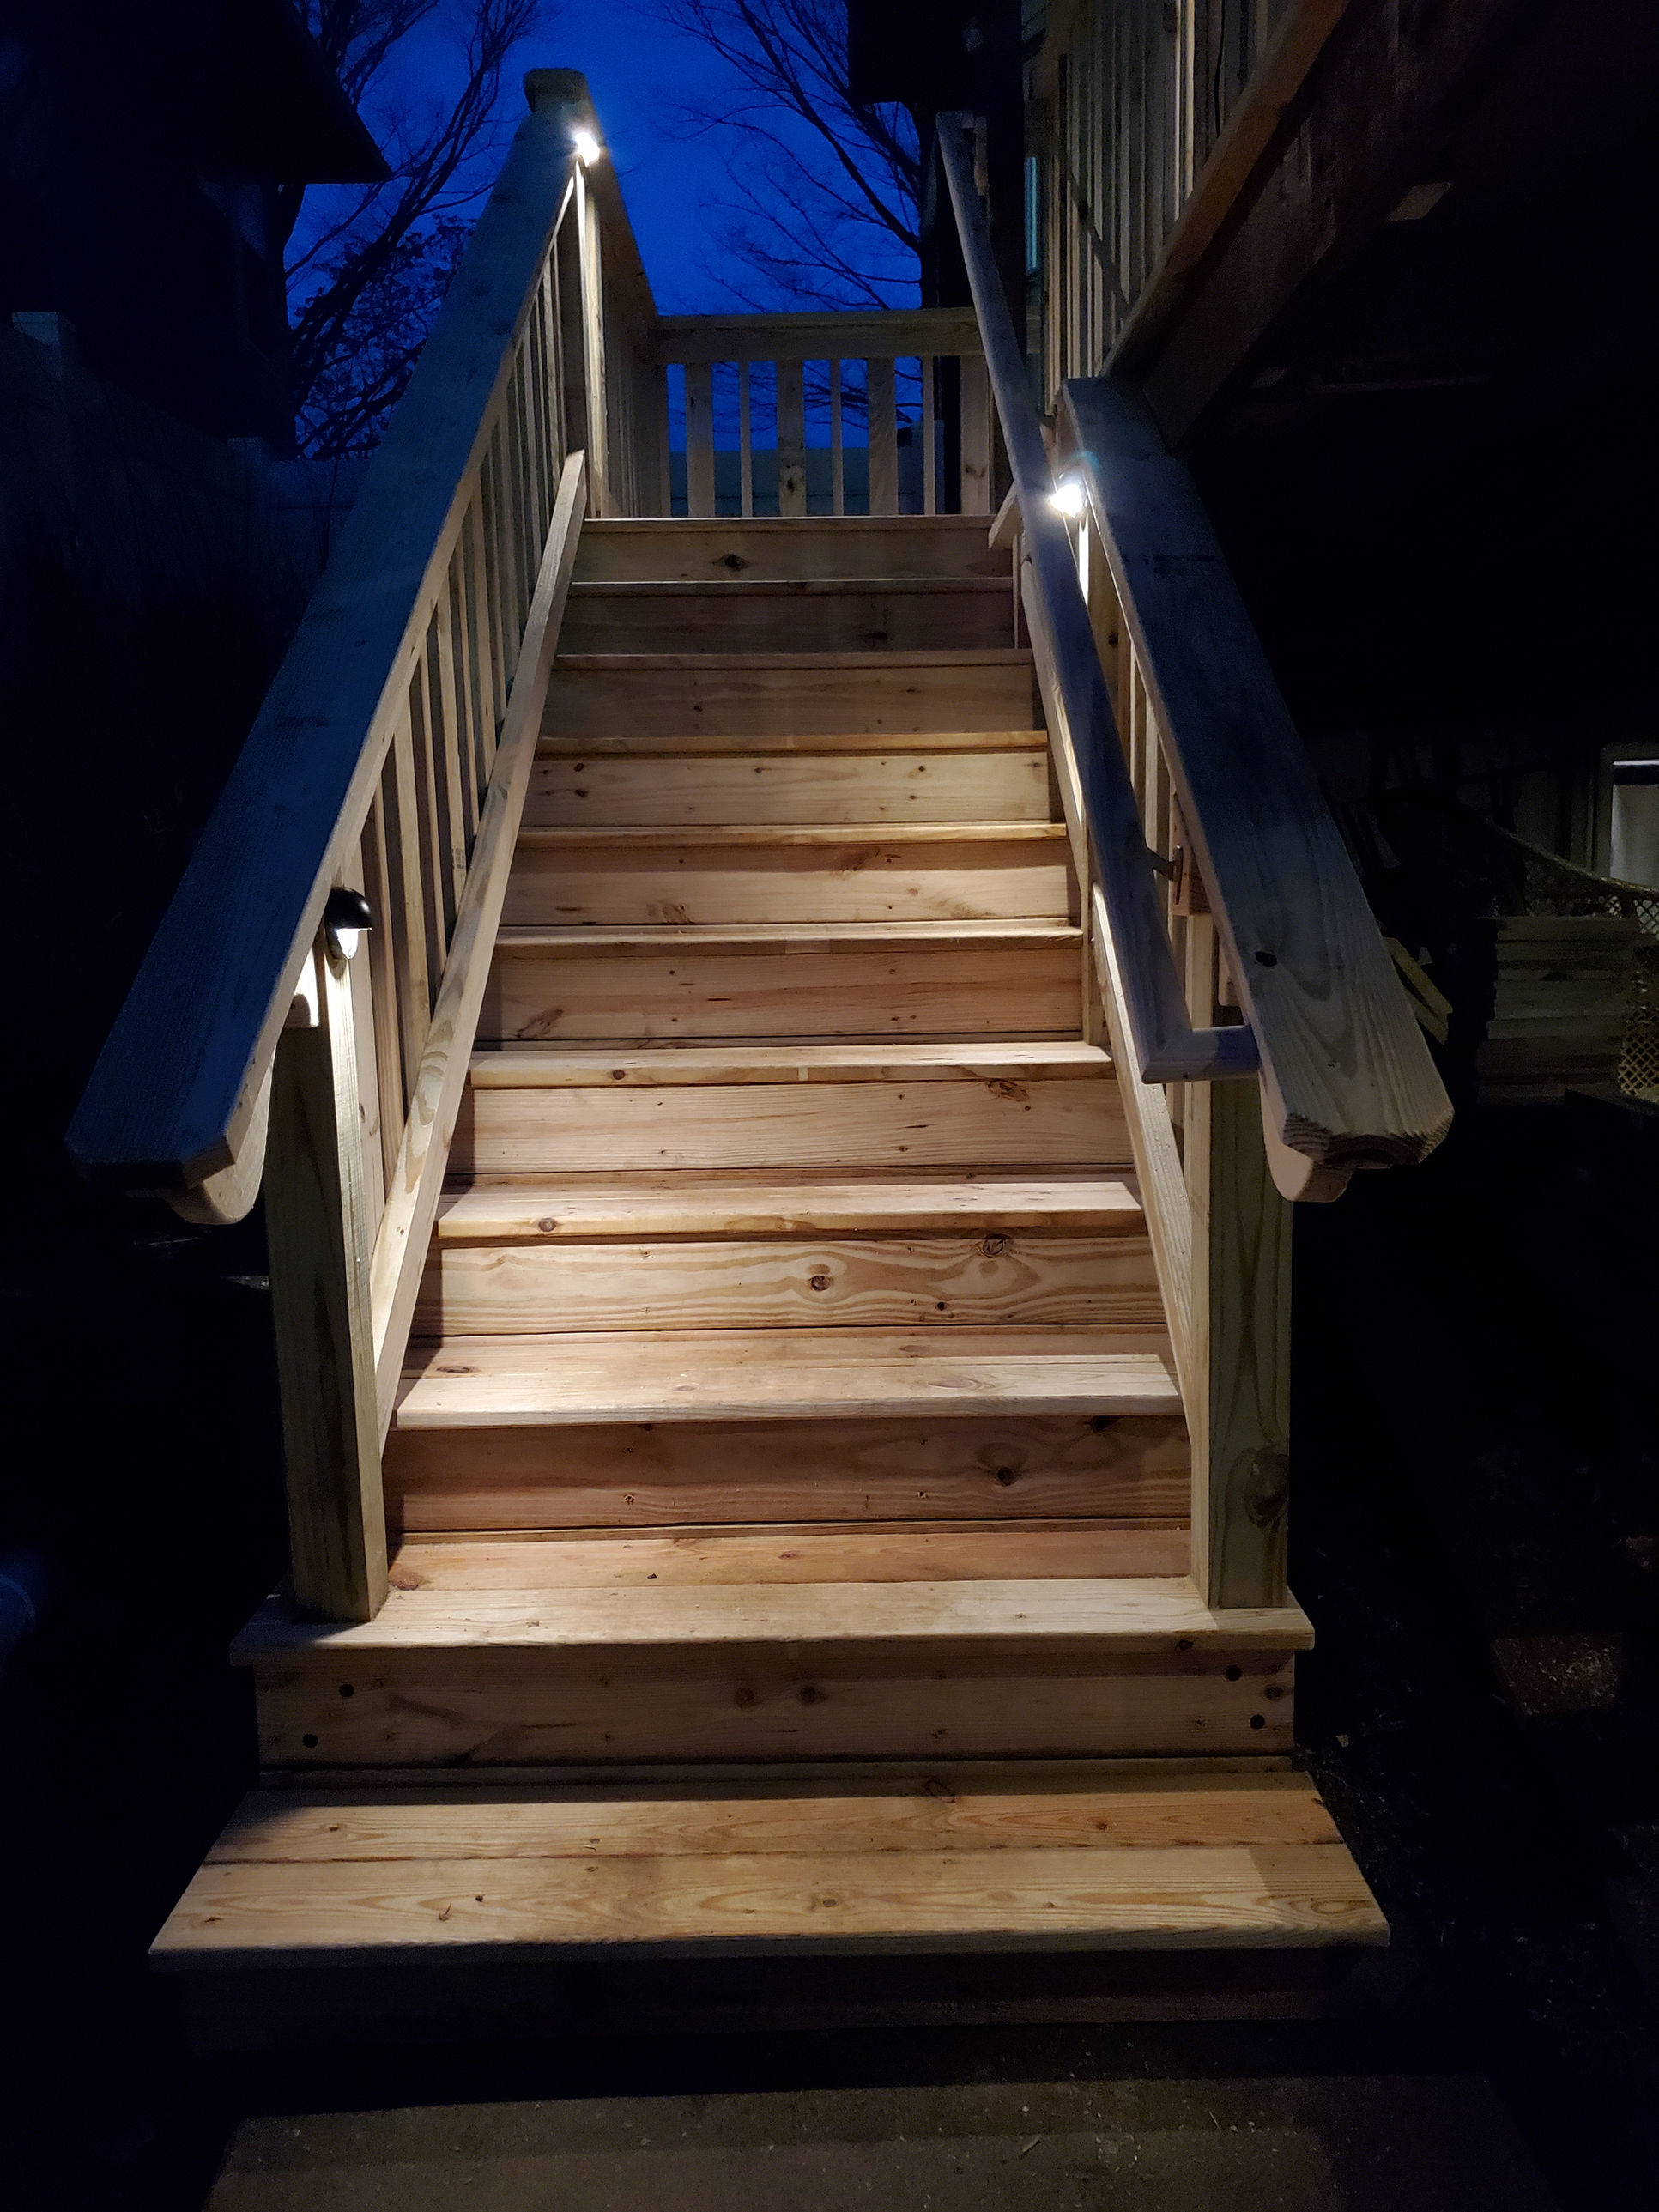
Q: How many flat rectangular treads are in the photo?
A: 11